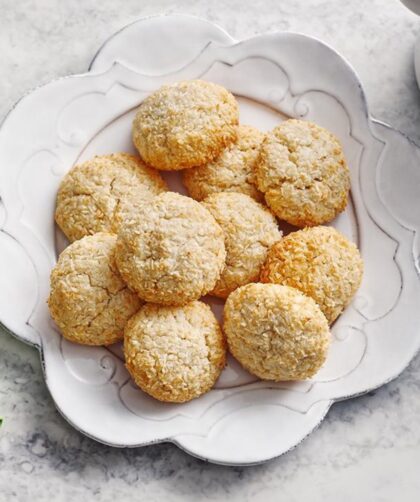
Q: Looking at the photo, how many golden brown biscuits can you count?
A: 10